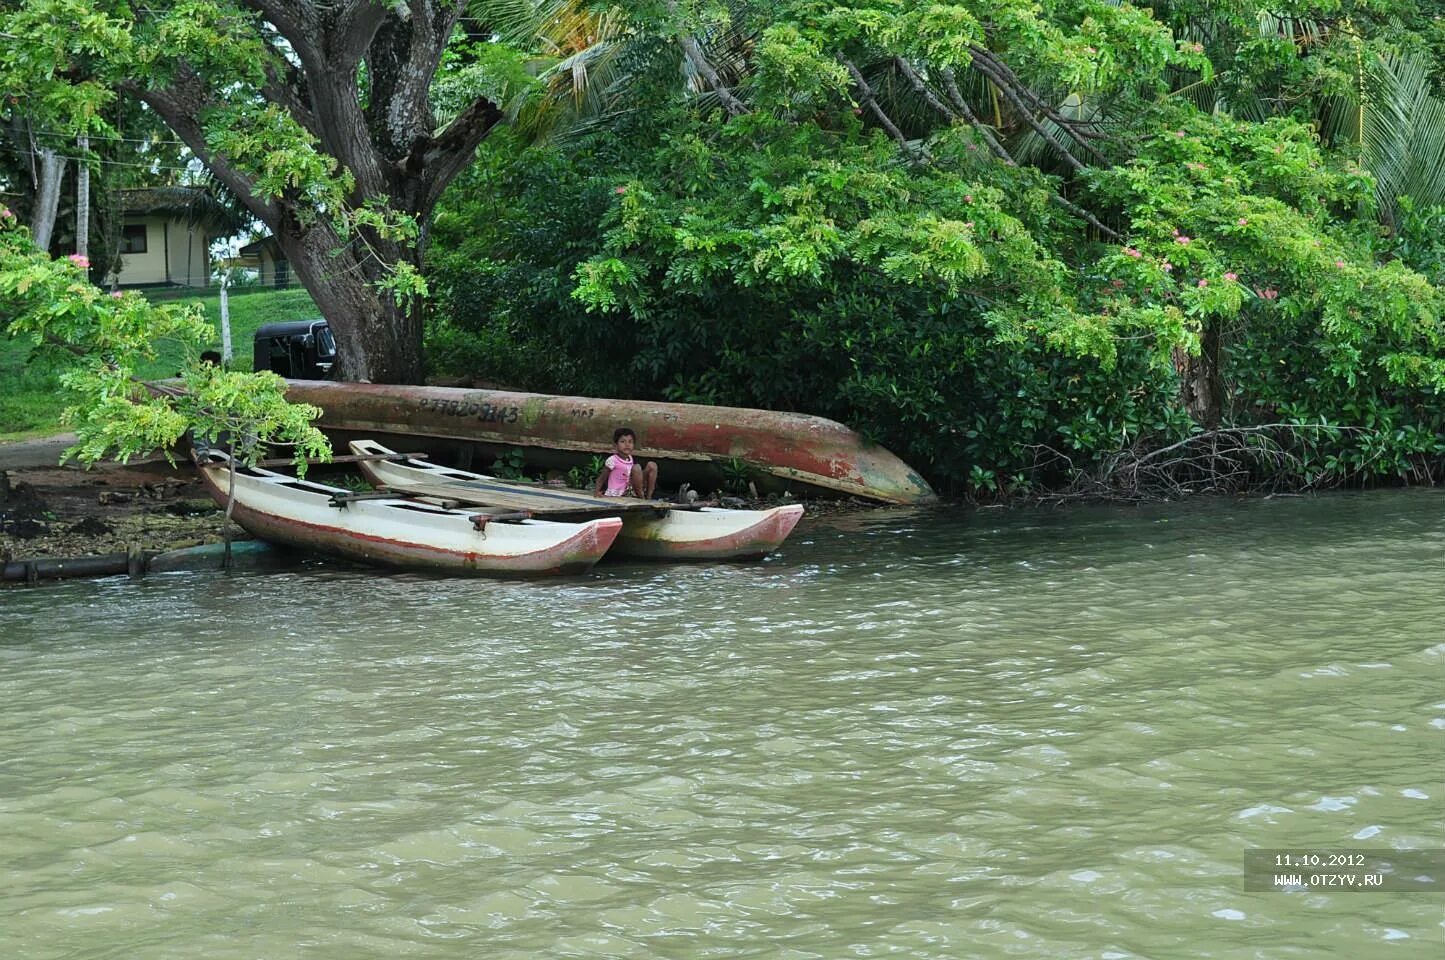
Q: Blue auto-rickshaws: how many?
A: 0